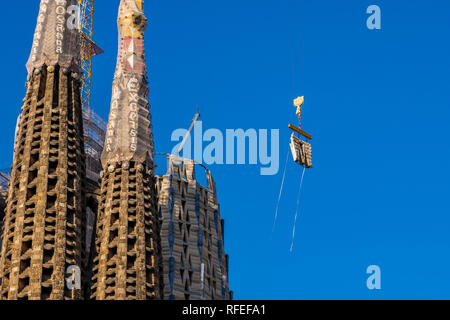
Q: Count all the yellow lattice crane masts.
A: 1